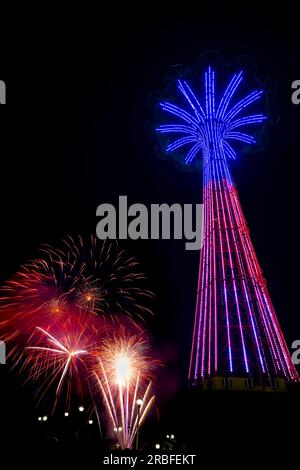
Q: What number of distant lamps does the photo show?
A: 11